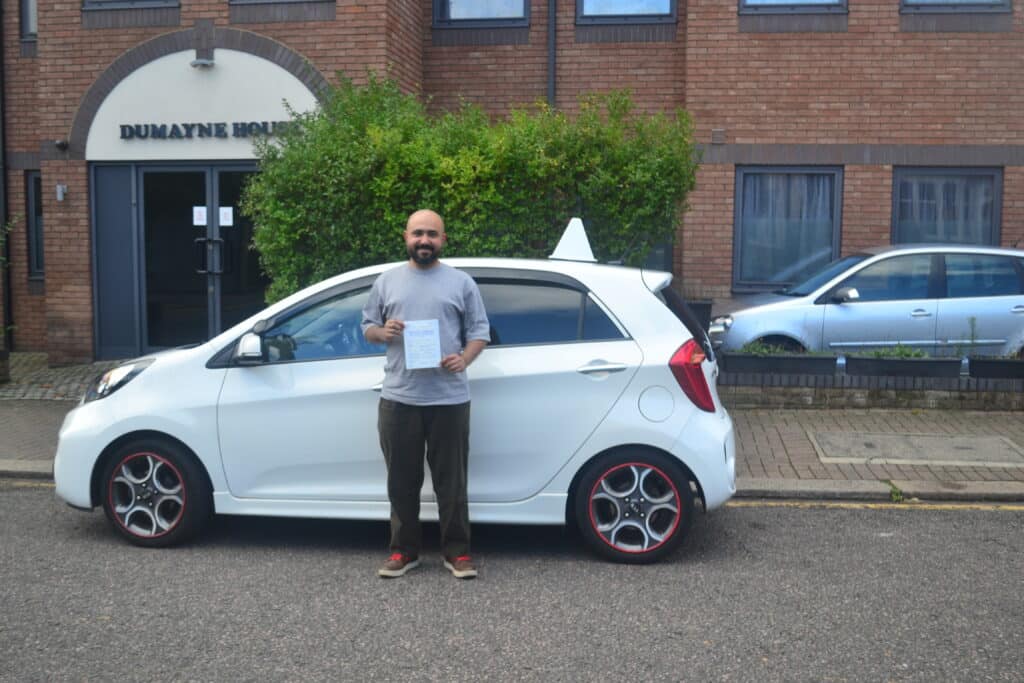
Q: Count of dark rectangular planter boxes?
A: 3